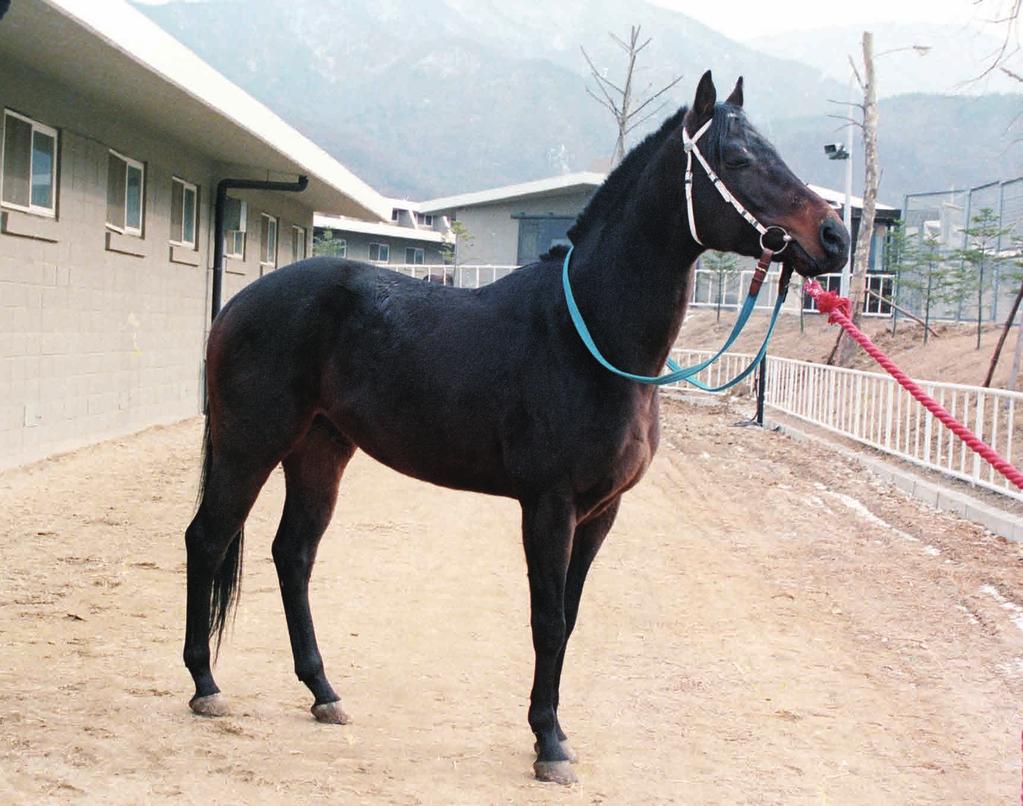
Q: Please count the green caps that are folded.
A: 0